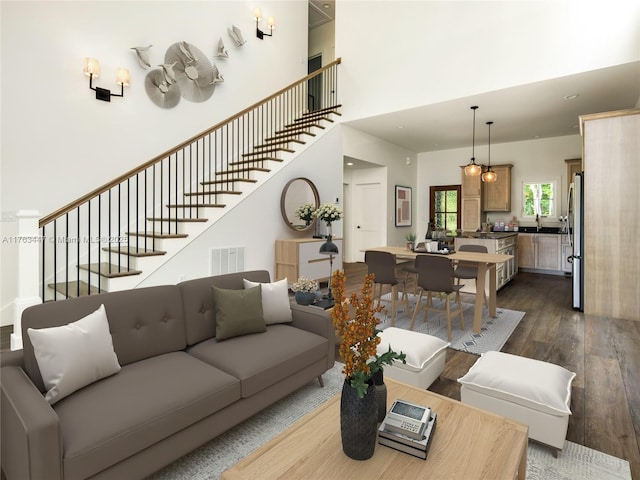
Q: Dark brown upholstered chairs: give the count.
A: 4